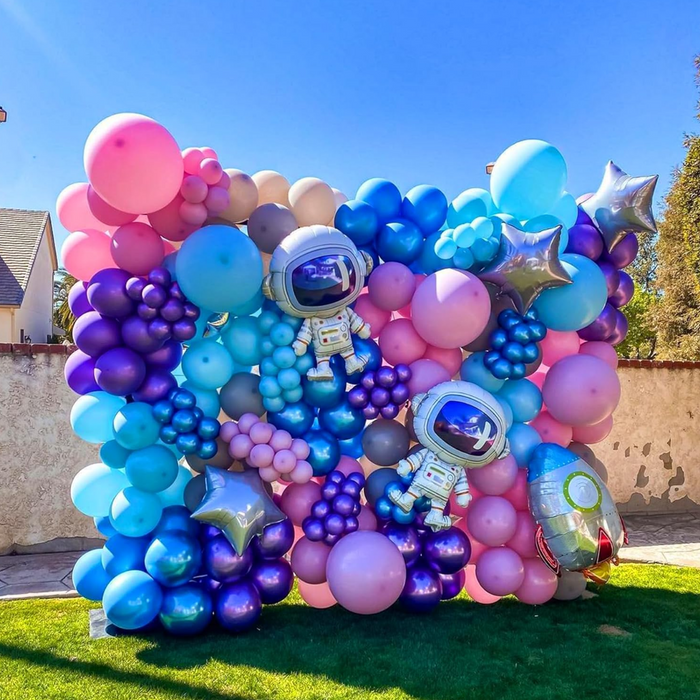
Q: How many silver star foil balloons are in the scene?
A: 3